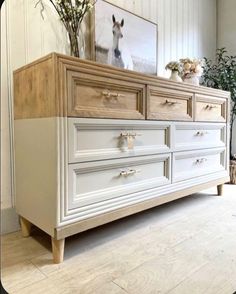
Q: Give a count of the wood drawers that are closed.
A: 3